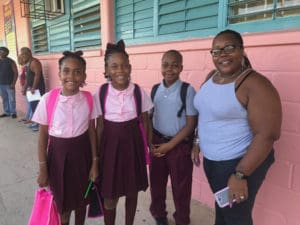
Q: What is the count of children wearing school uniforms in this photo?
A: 3